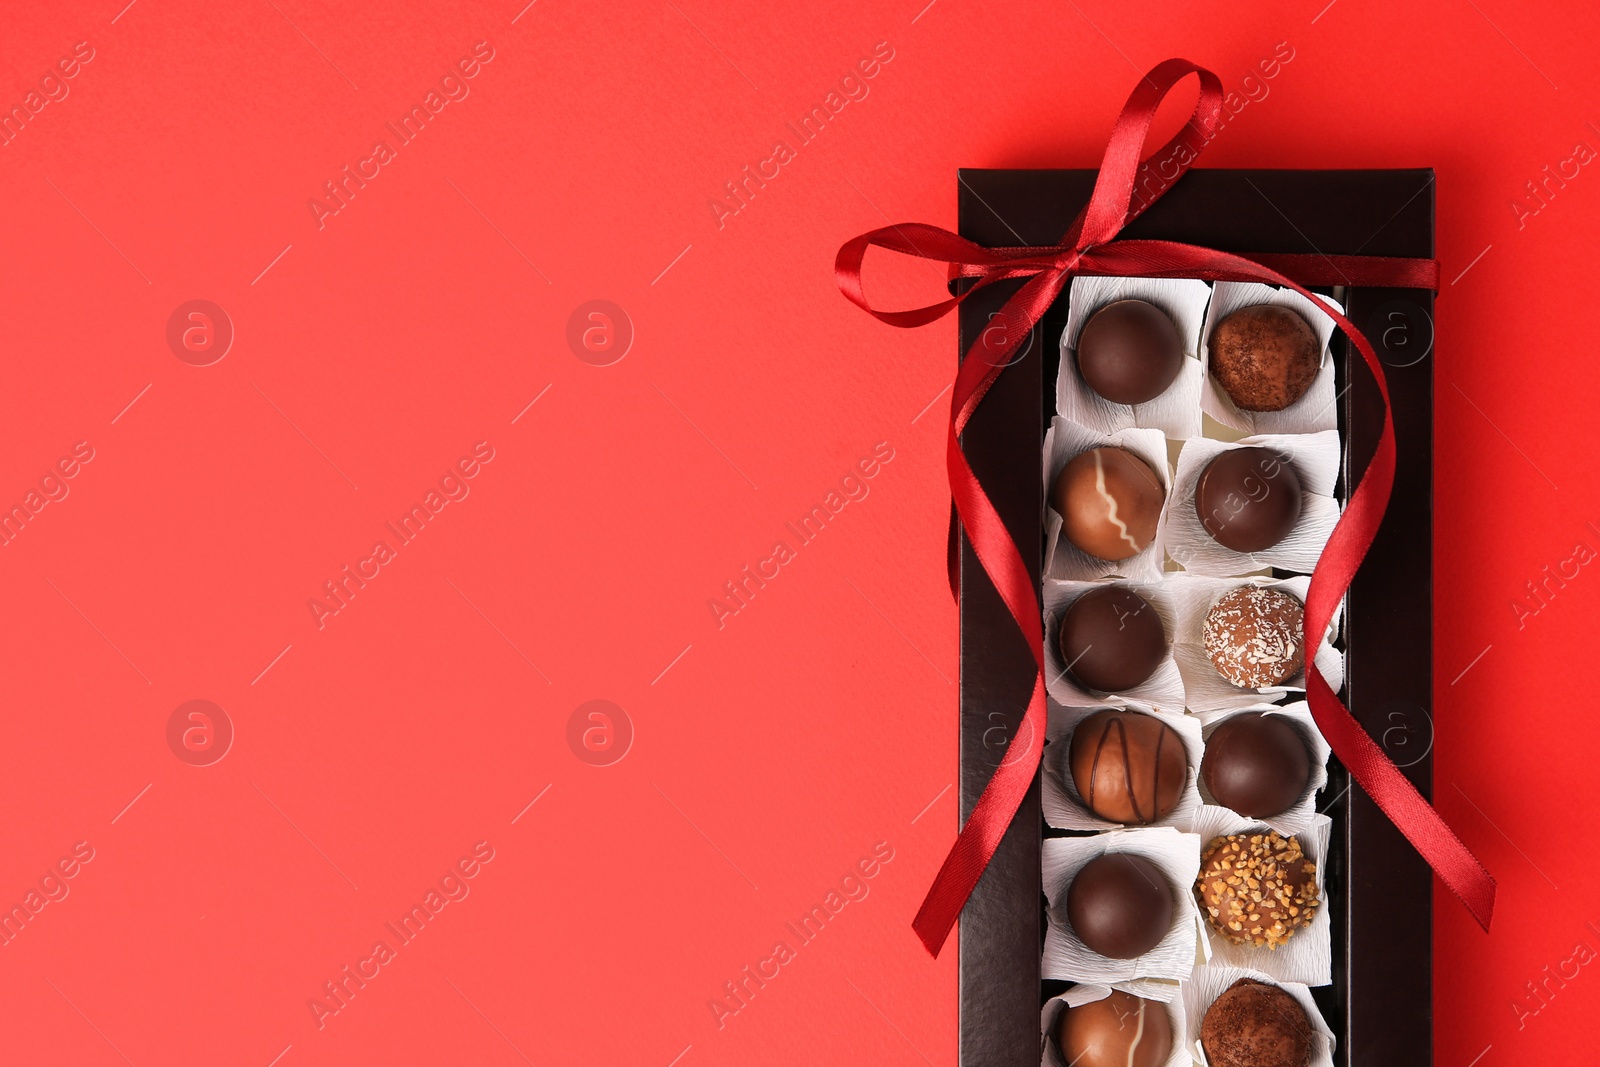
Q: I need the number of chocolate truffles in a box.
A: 12